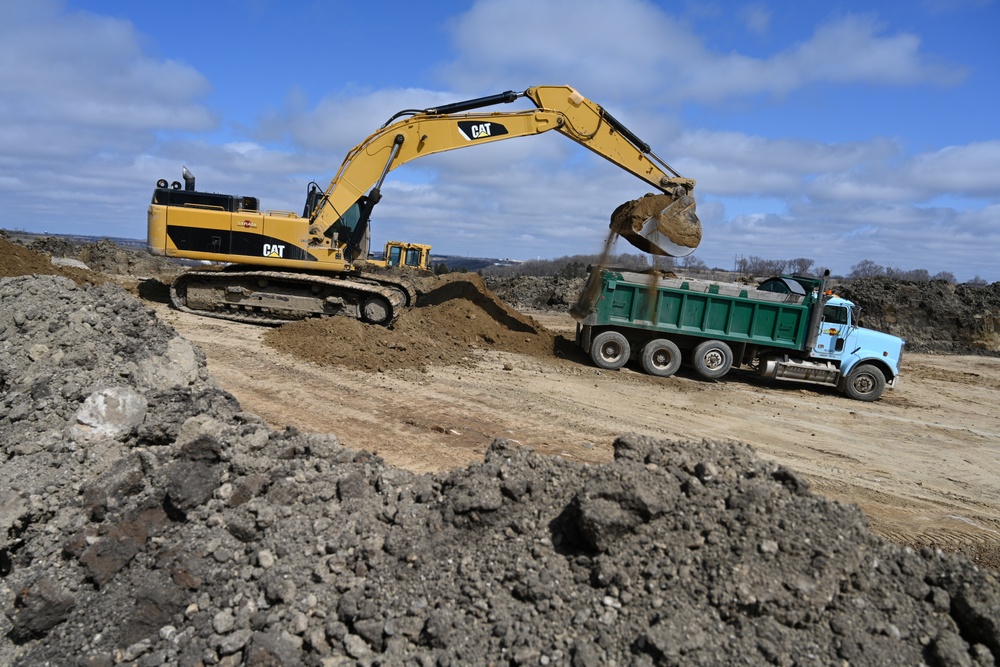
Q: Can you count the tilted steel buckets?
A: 1